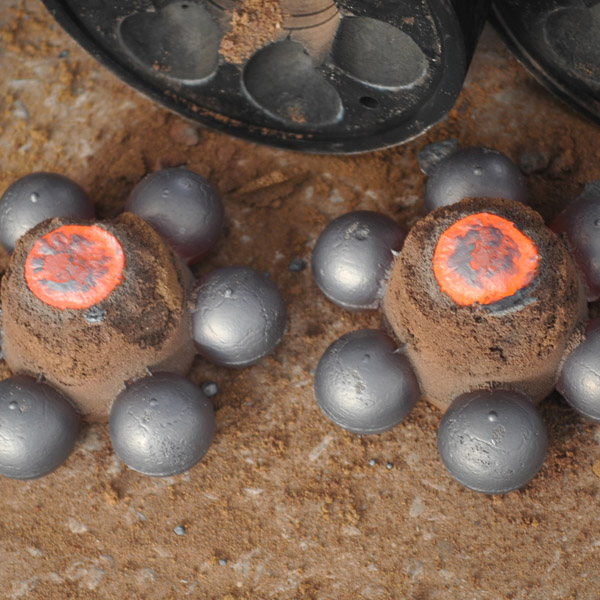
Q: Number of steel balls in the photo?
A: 11